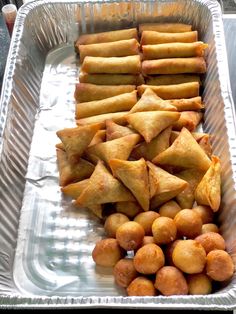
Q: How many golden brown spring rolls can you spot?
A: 14